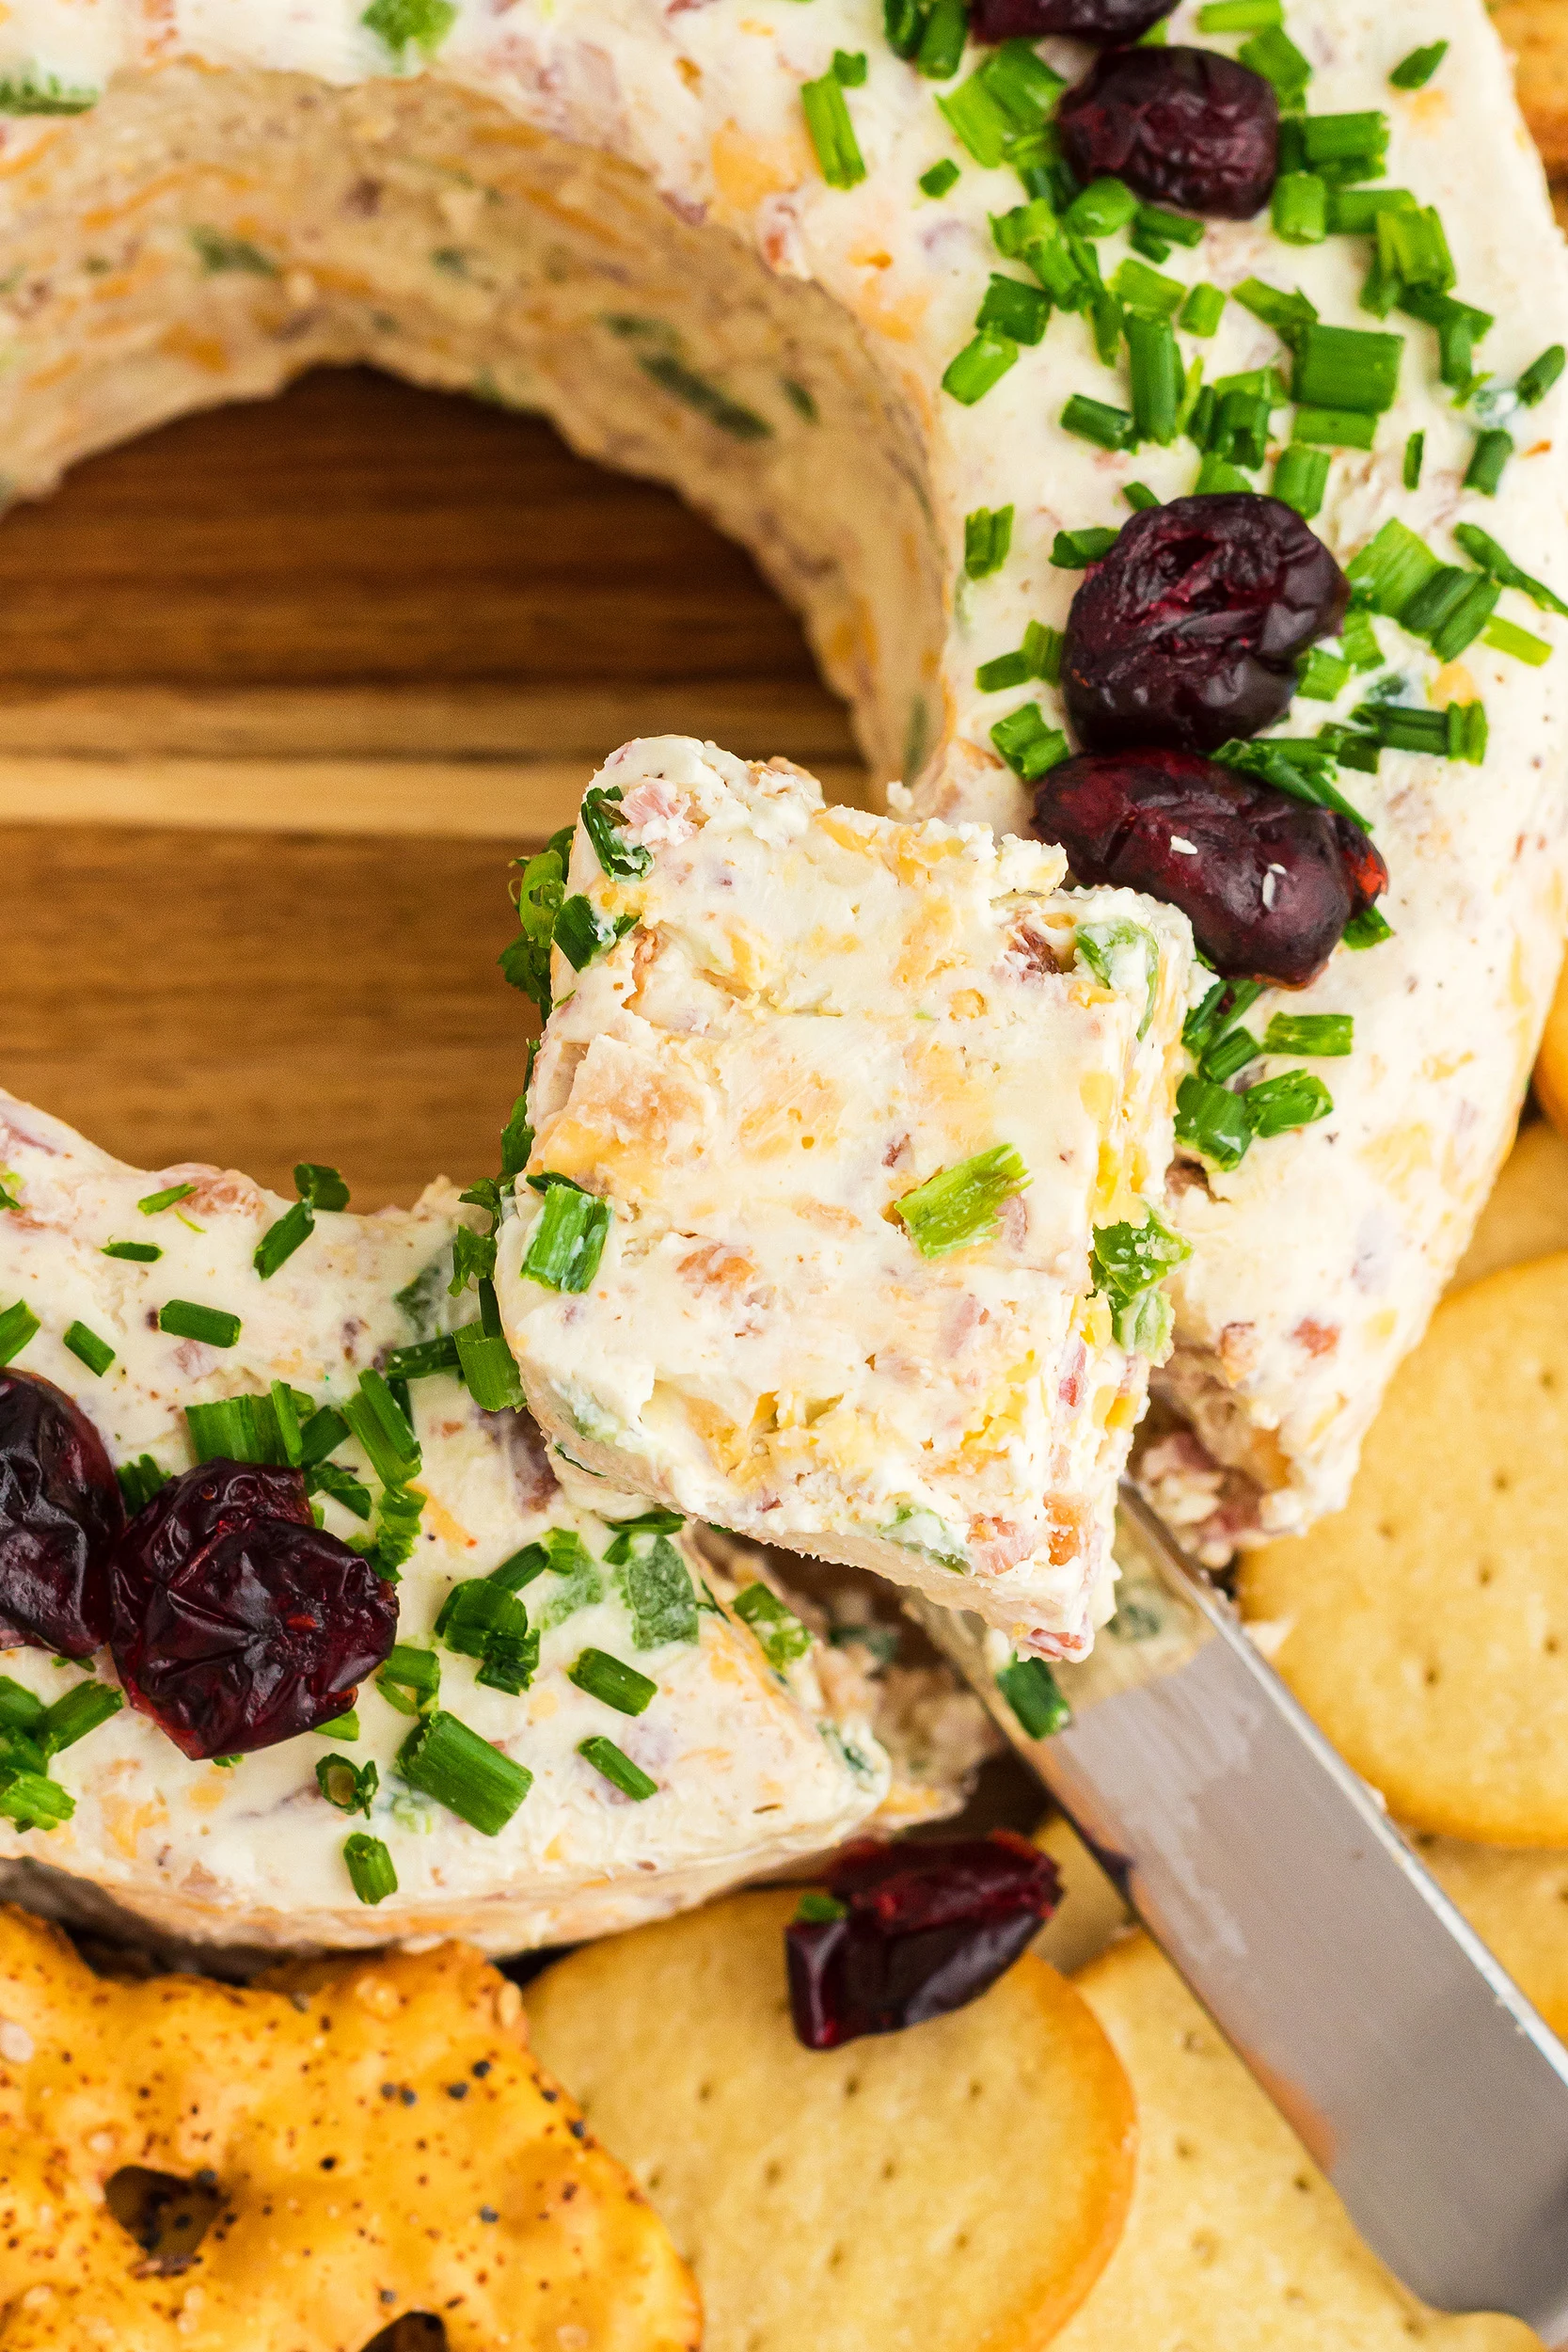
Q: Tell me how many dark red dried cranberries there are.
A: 7